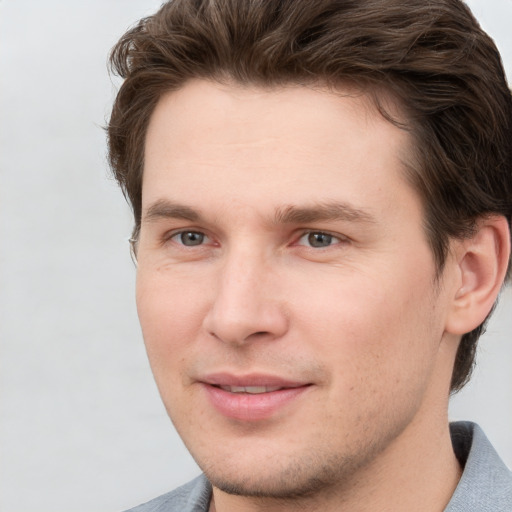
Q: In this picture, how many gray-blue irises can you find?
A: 2